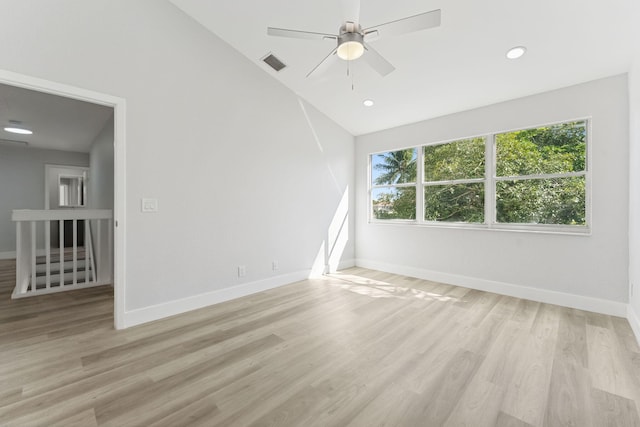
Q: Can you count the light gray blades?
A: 5